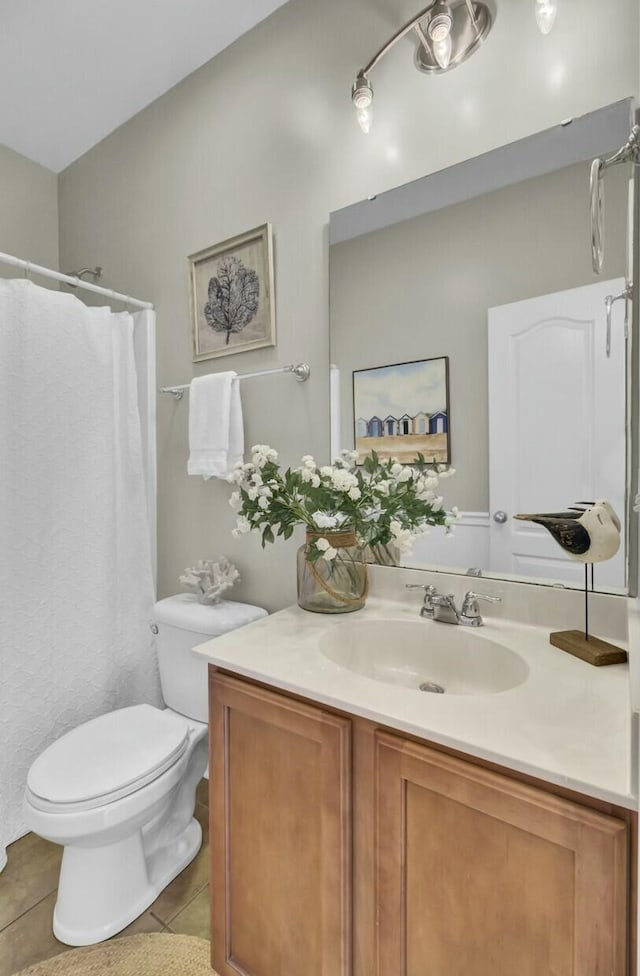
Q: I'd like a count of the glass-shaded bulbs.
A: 3